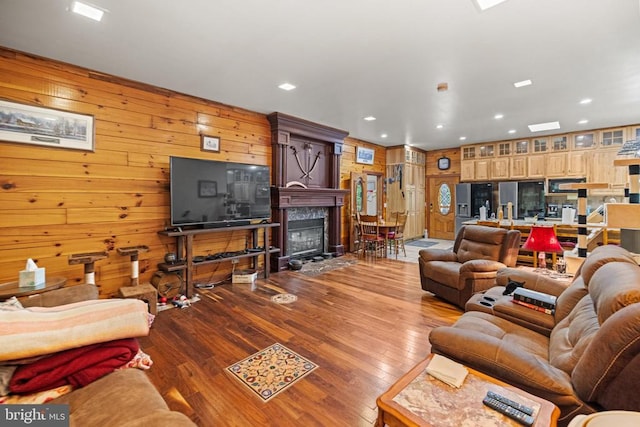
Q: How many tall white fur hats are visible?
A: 0